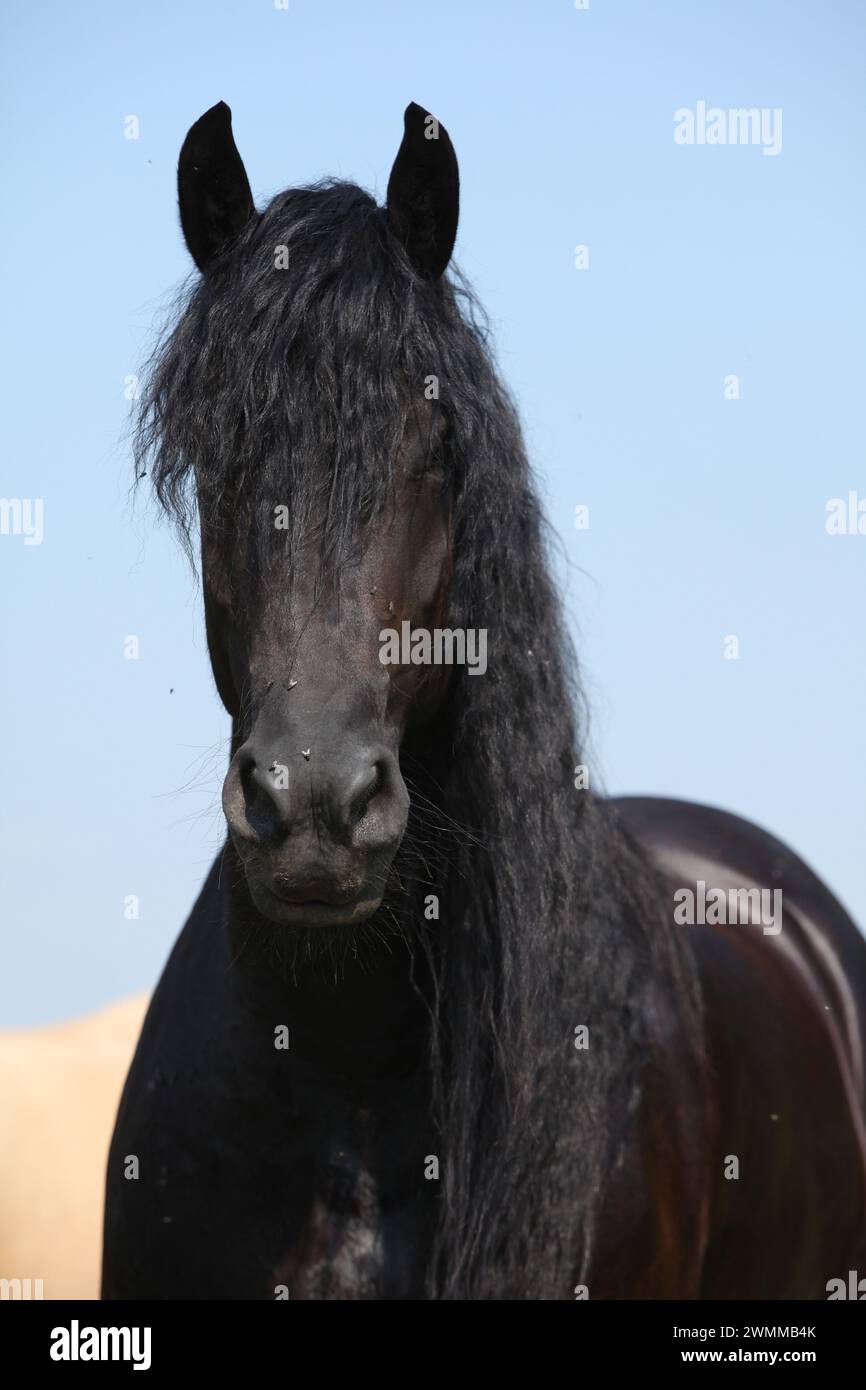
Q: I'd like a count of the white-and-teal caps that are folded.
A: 0